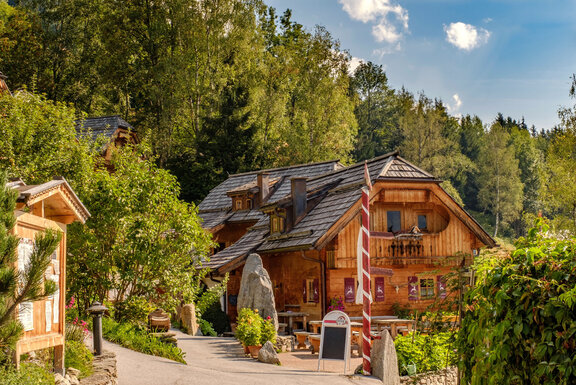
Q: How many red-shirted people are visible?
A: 0